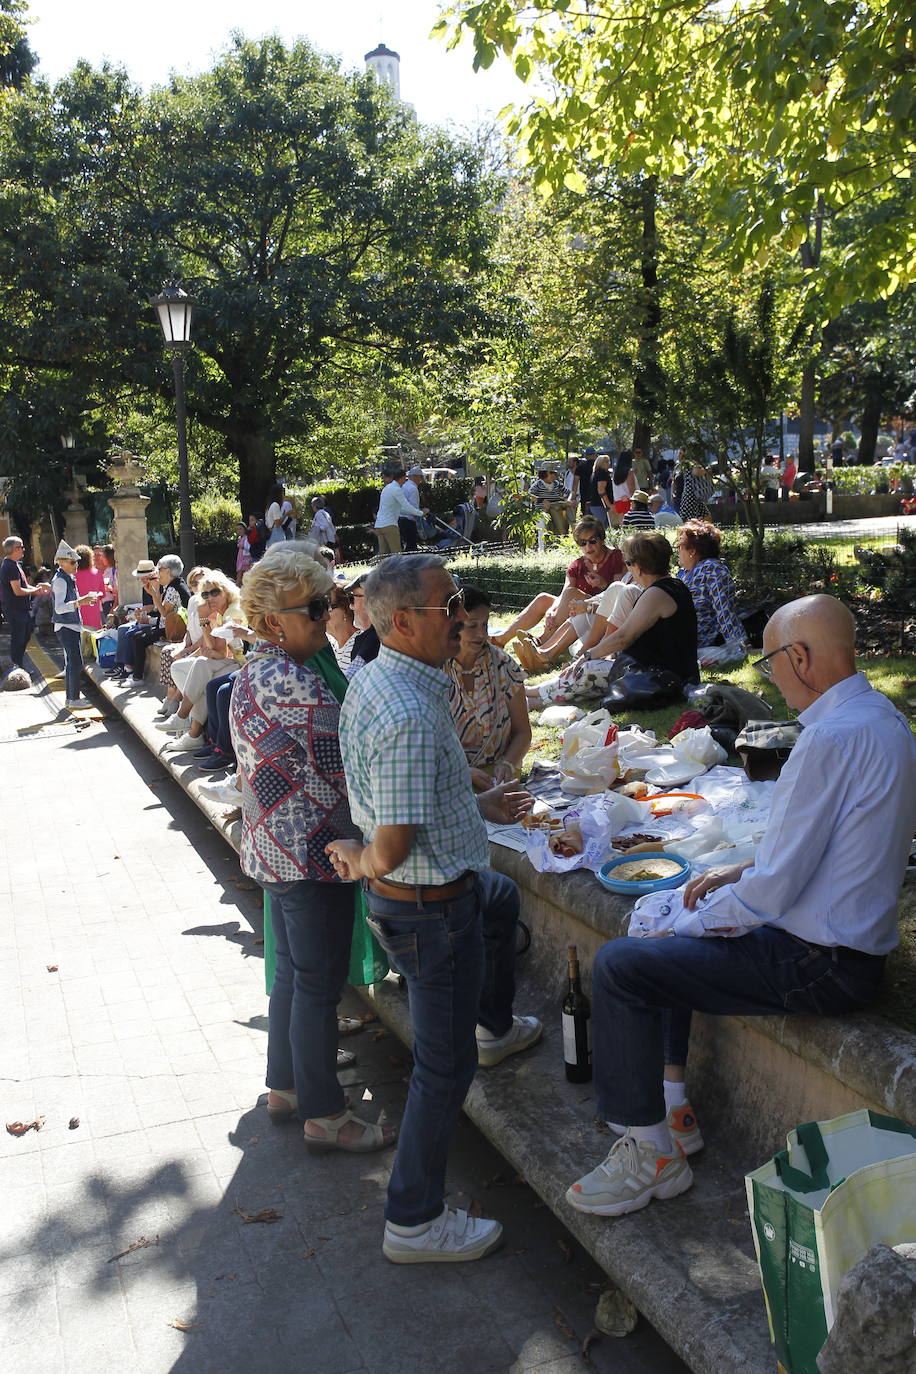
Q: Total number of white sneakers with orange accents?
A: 2